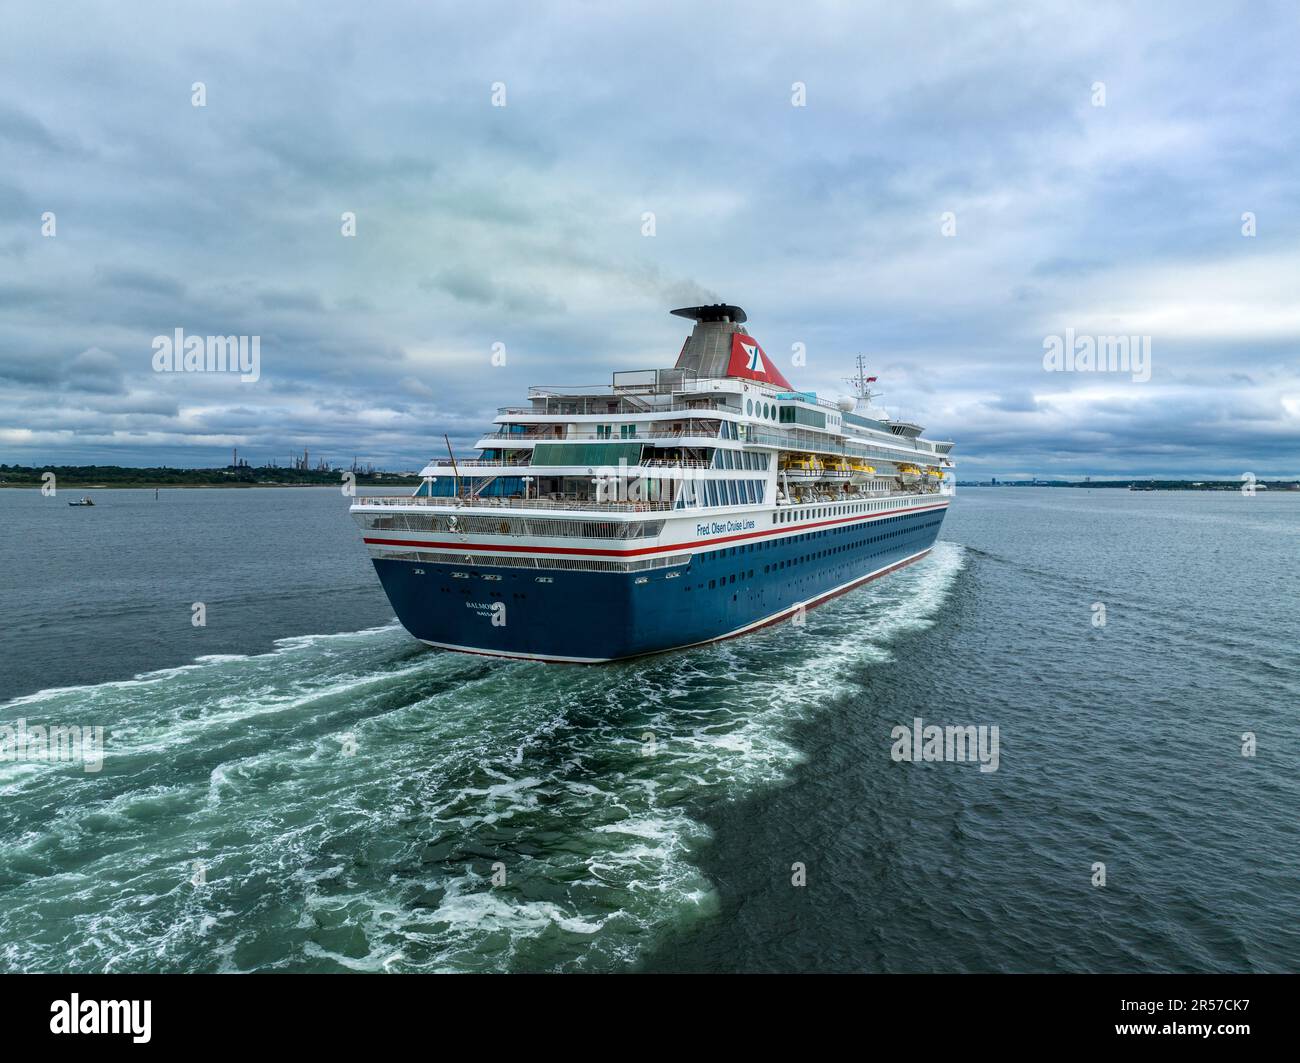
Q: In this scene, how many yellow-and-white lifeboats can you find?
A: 5